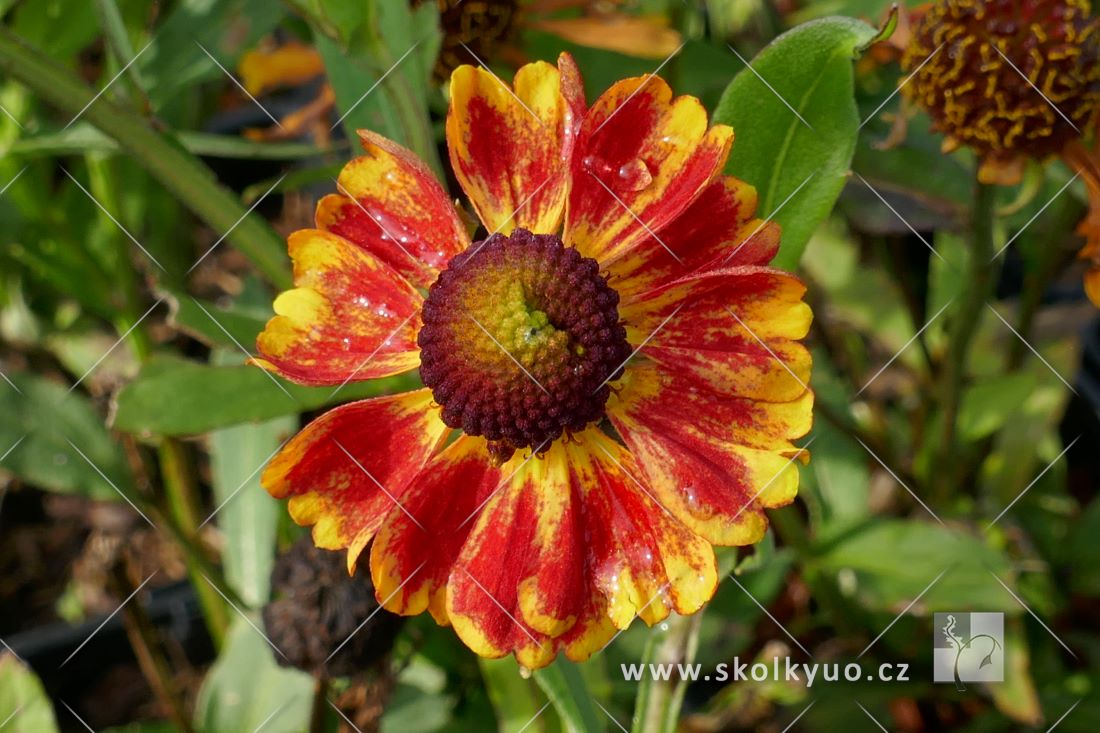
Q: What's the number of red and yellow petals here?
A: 11